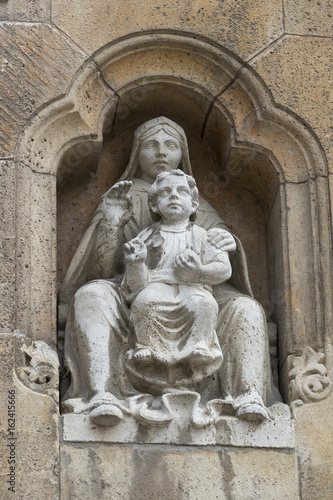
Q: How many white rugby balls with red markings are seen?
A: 0